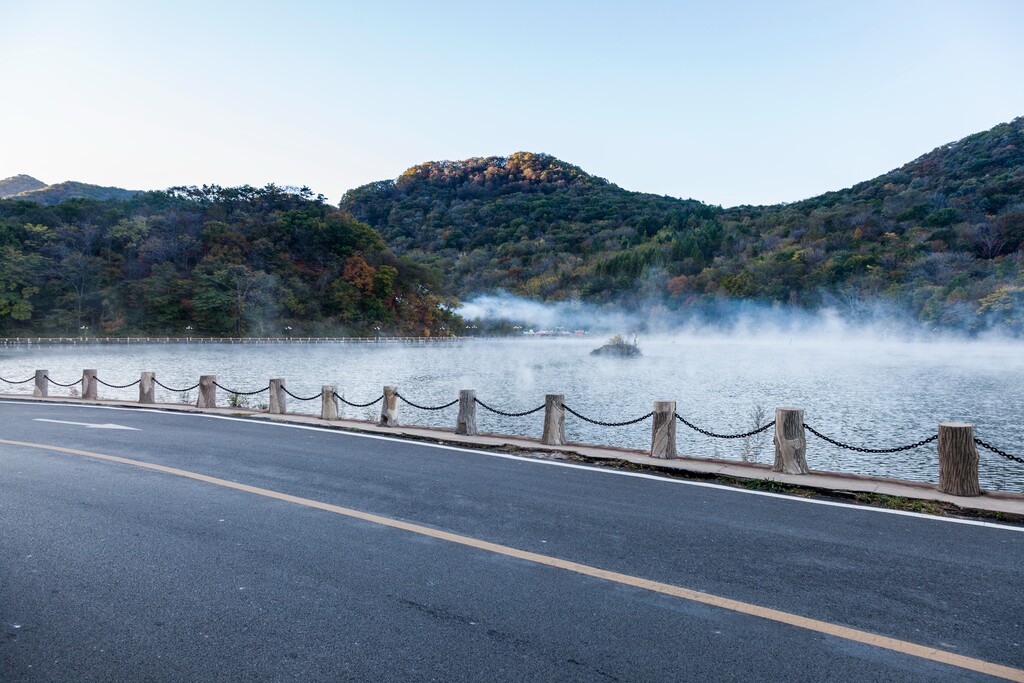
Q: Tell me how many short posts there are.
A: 12